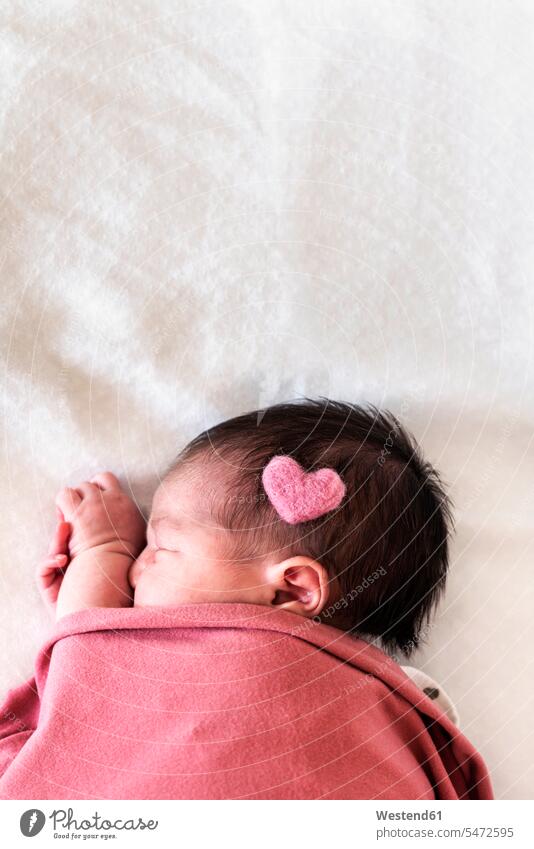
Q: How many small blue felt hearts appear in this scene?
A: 0